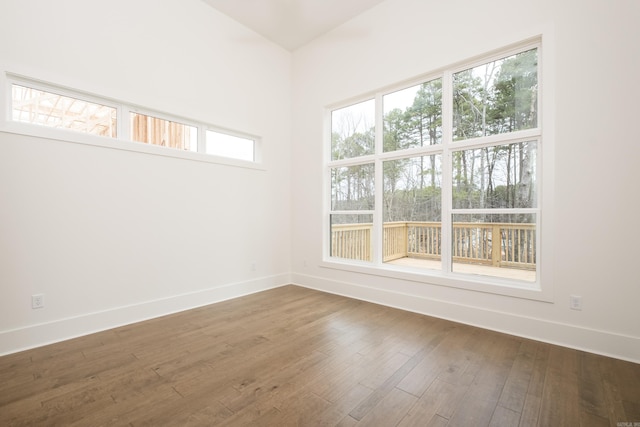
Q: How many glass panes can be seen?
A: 11